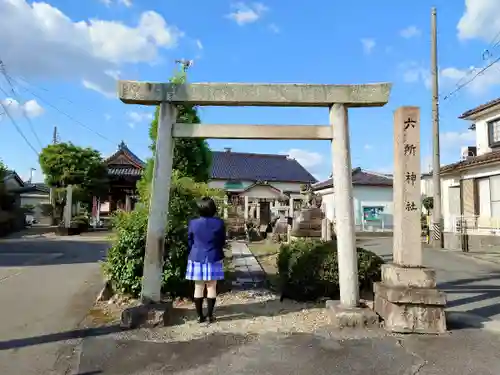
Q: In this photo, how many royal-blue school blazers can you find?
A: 1